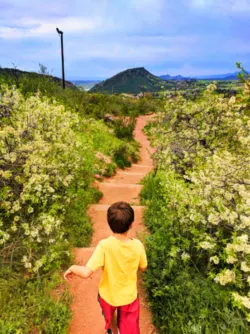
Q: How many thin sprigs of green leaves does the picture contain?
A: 1